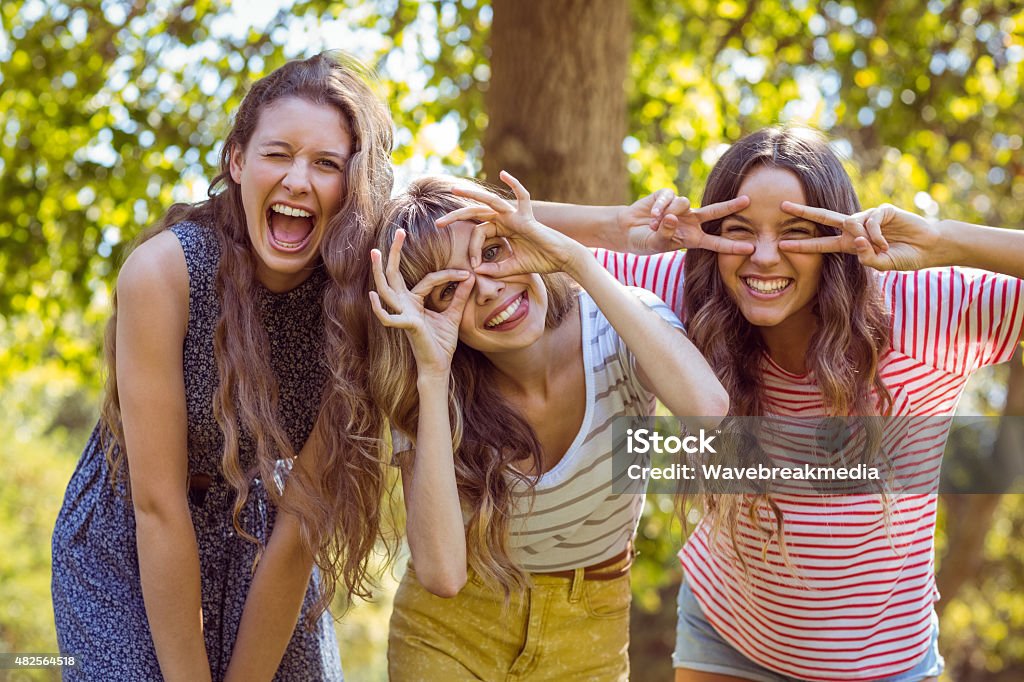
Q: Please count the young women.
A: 3